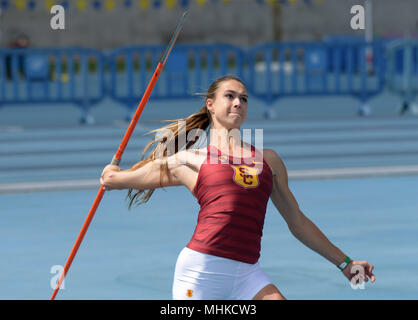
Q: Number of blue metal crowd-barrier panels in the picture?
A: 4